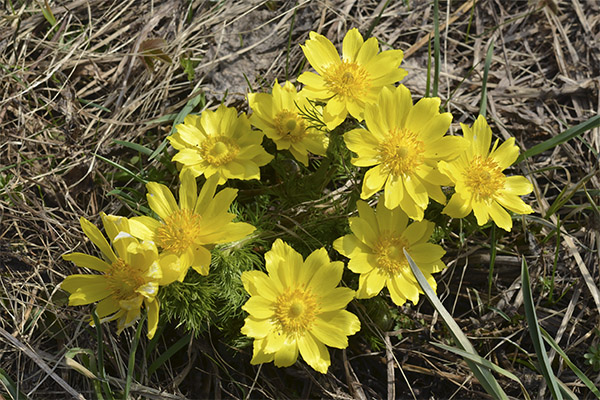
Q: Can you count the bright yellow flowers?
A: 9